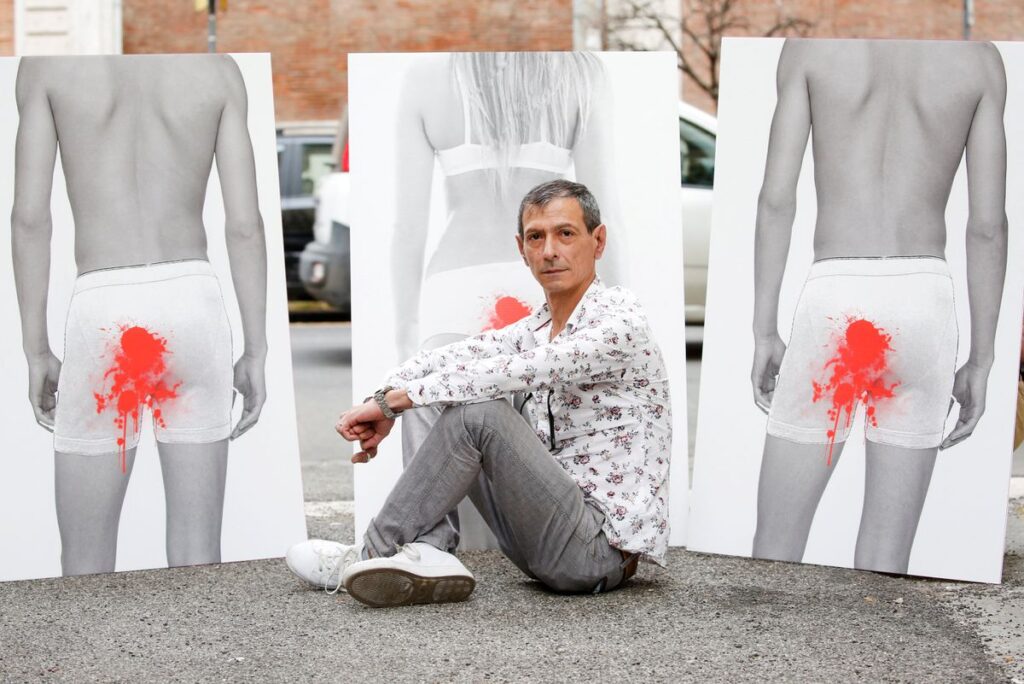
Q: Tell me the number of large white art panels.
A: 3